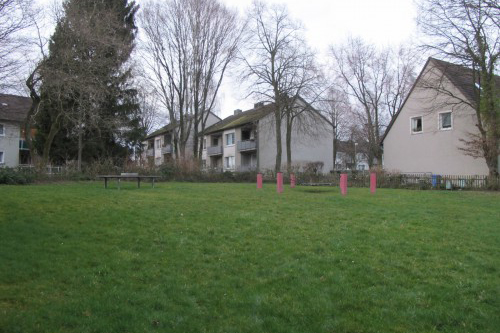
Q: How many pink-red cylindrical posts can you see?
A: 5